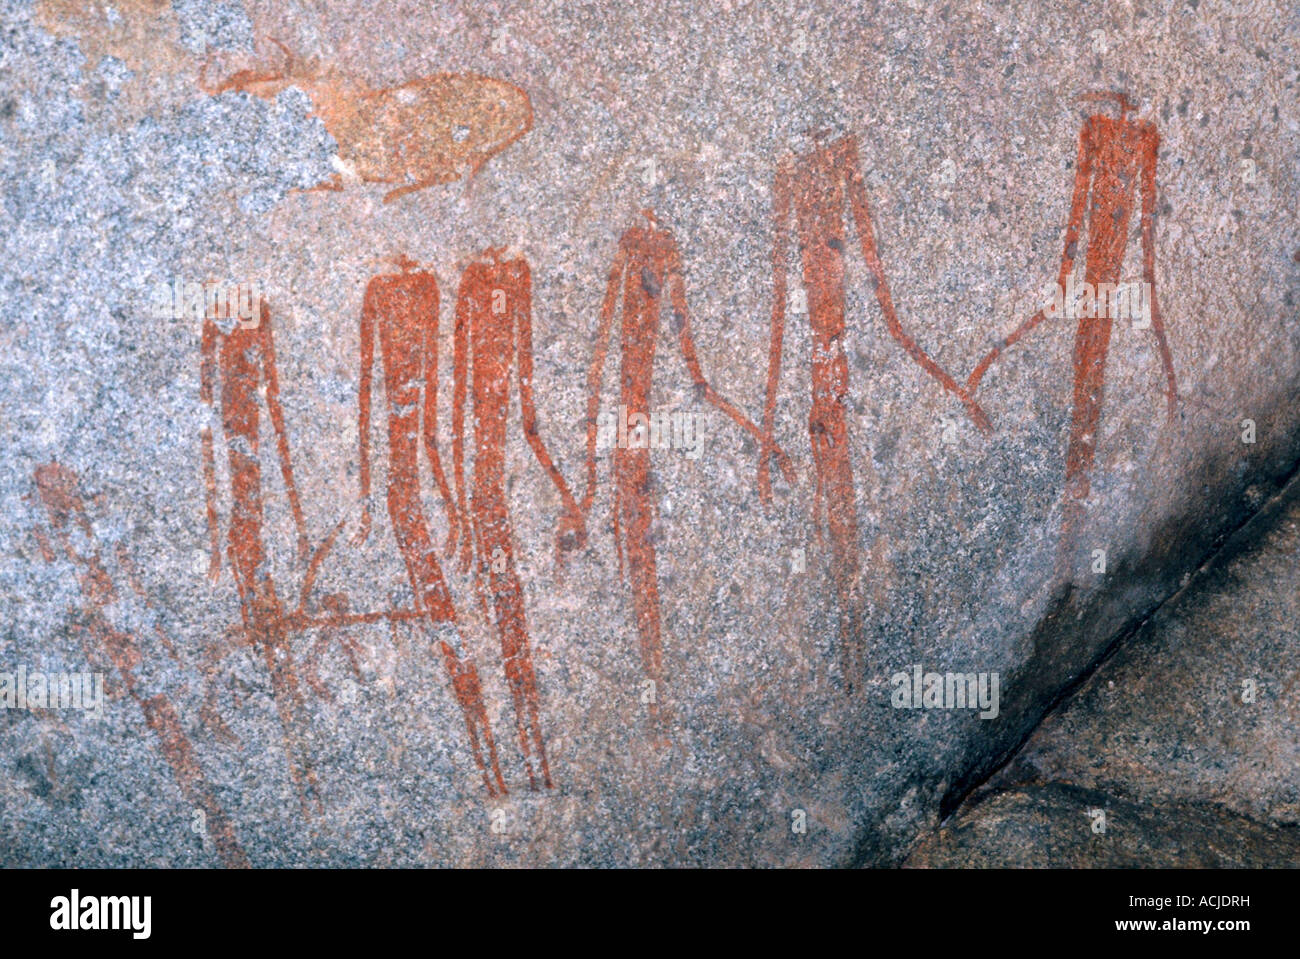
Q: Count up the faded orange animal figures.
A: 1